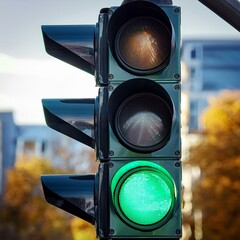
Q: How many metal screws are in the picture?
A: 12